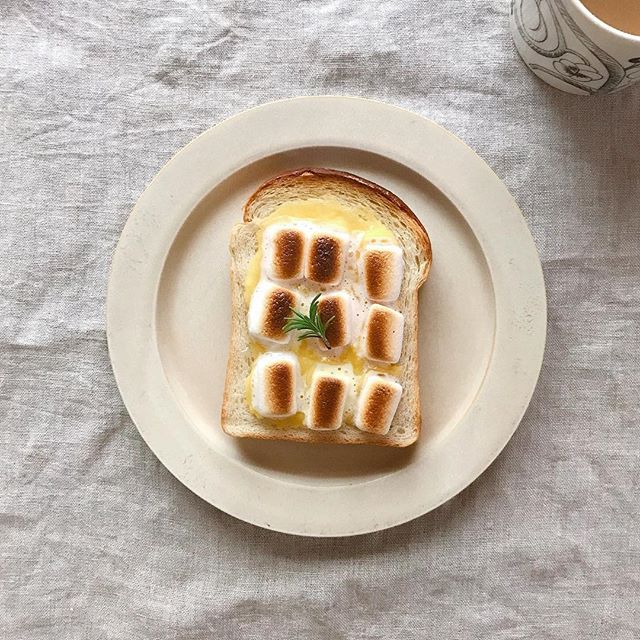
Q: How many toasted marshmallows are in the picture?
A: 9